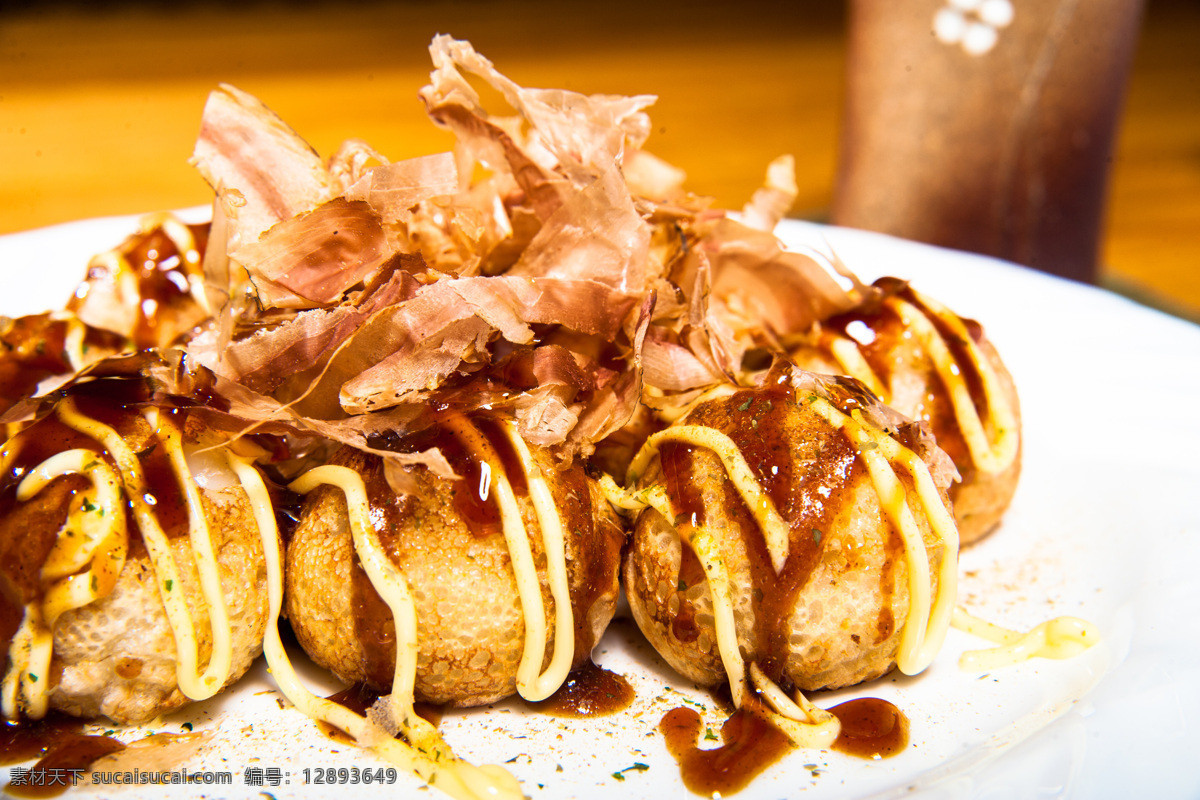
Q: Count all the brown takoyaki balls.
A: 6